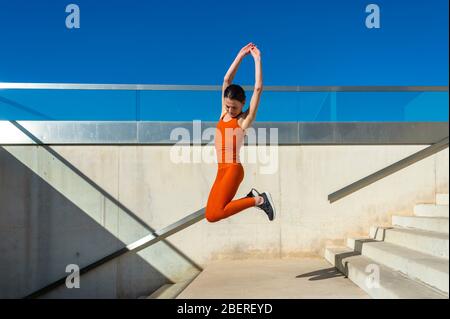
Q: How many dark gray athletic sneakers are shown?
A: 2